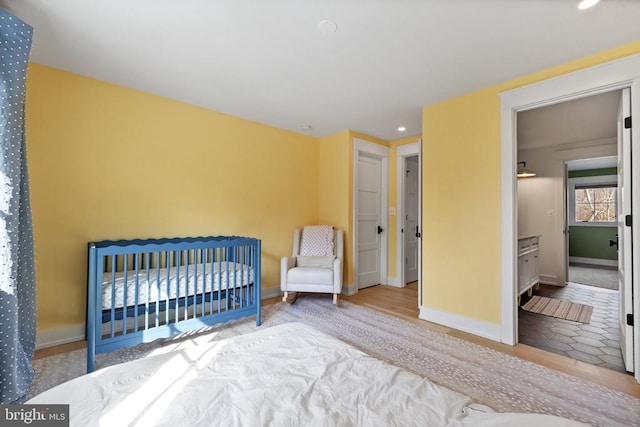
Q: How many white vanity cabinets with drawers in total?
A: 1